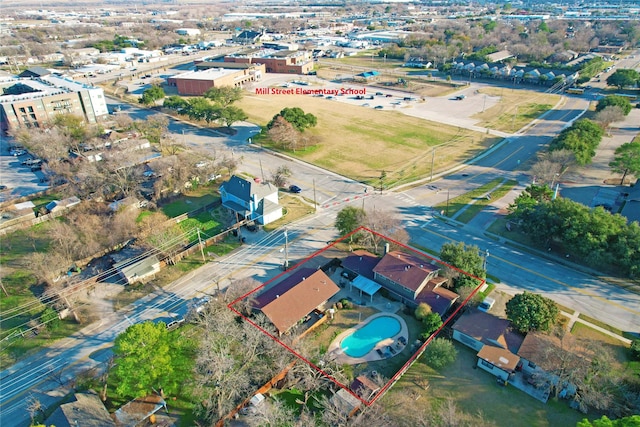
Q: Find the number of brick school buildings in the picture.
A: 2